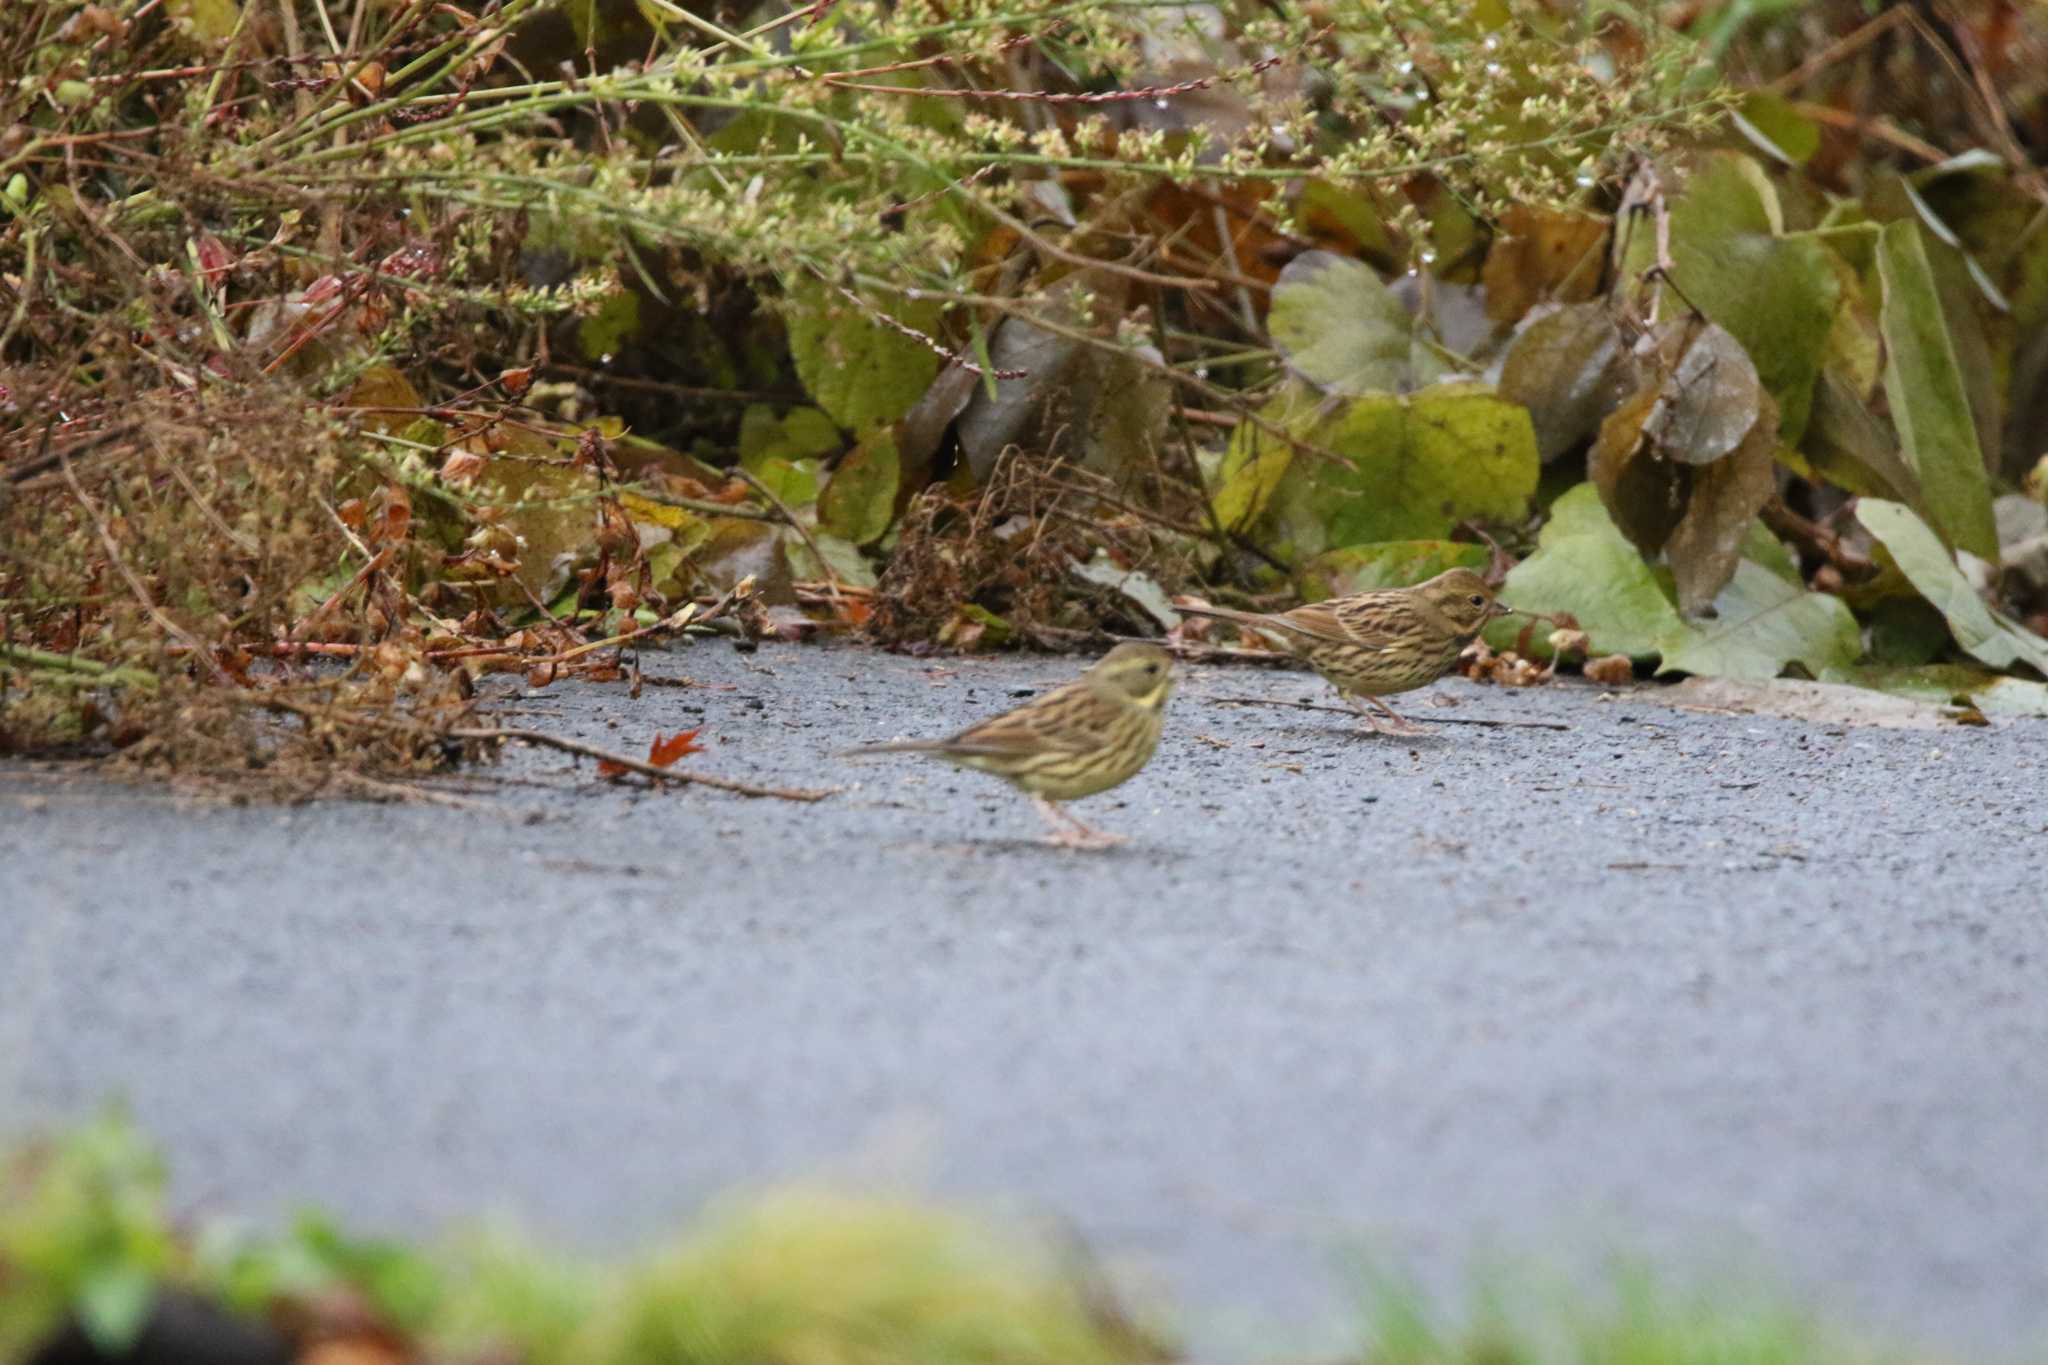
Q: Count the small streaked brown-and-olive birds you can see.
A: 2